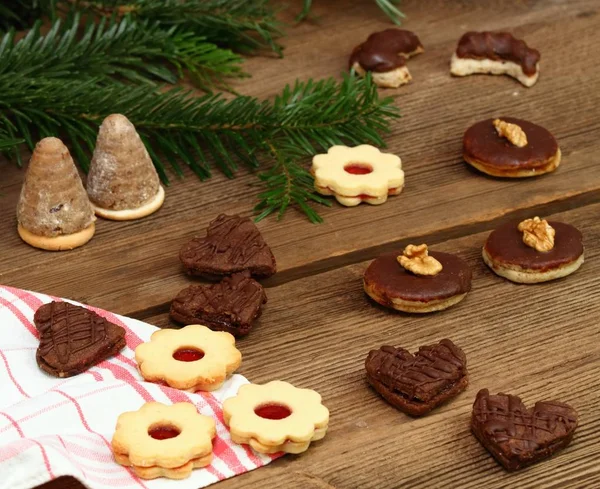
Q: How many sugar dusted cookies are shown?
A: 2